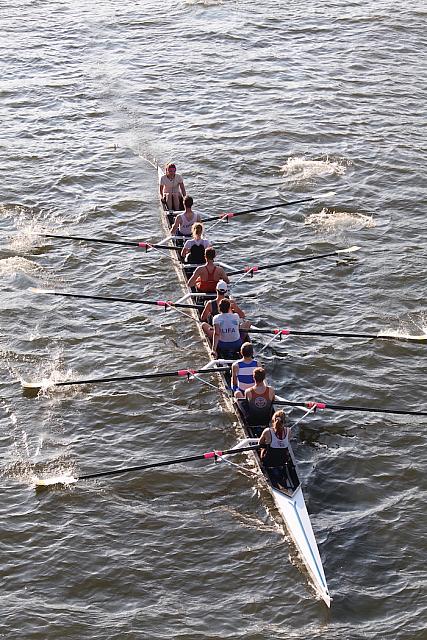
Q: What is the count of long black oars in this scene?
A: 8